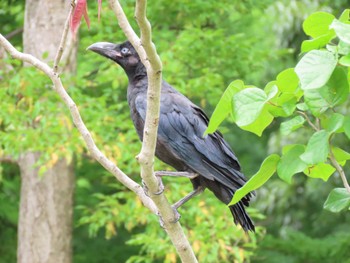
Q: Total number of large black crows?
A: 1